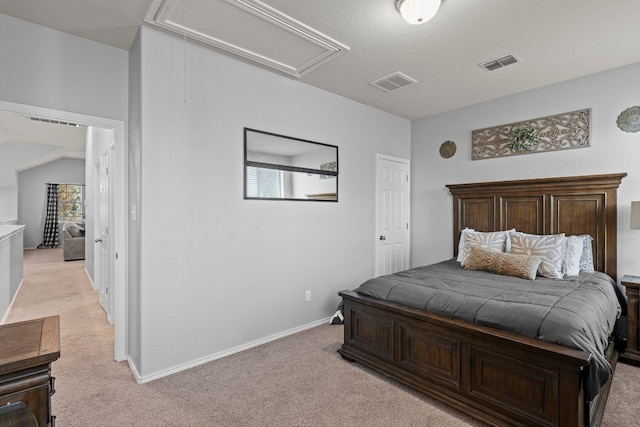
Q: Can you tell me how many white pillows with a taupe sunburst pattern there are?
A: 2